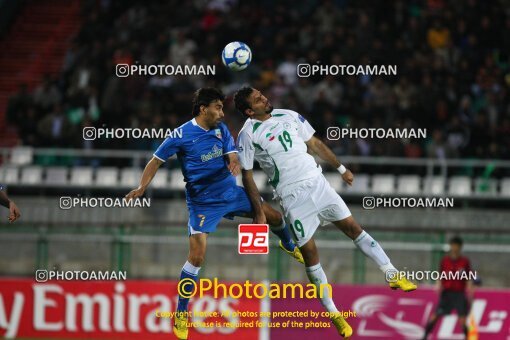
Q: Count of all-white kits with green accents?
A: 1